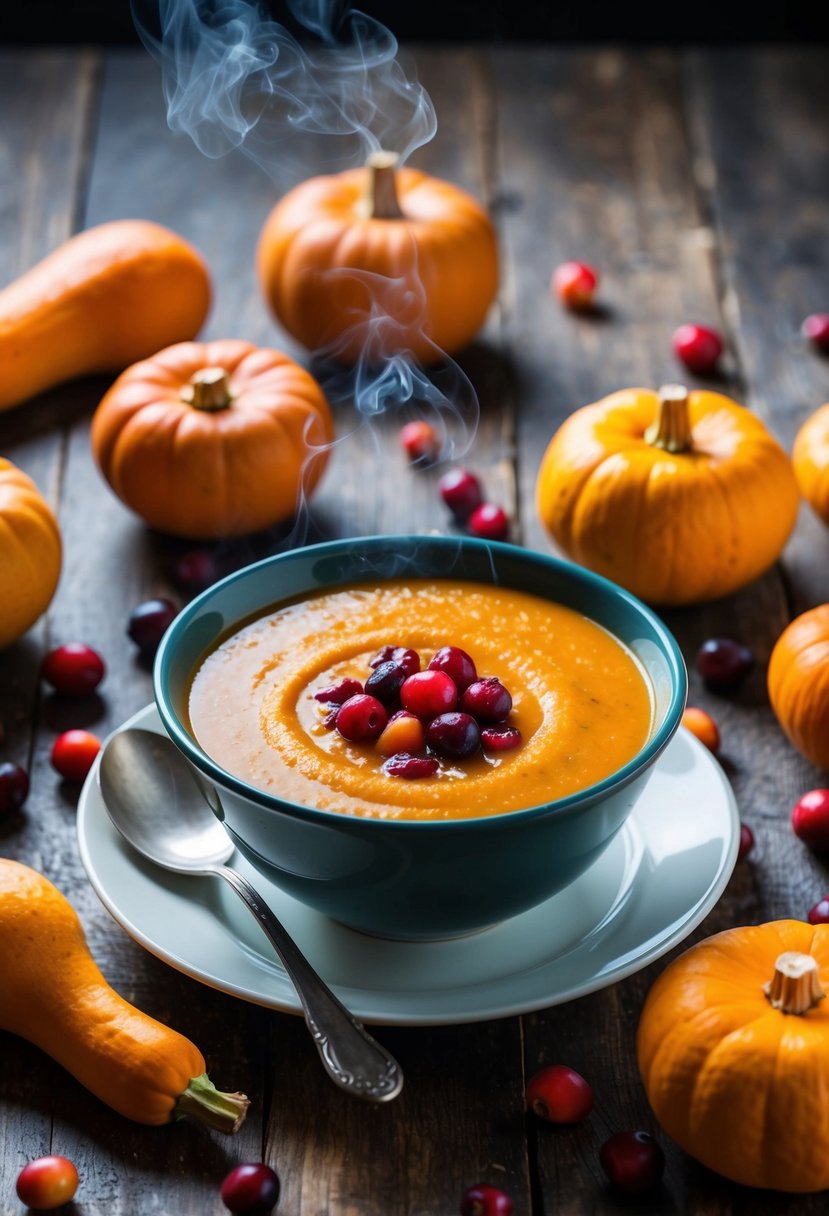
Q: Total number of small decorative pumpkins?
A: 7